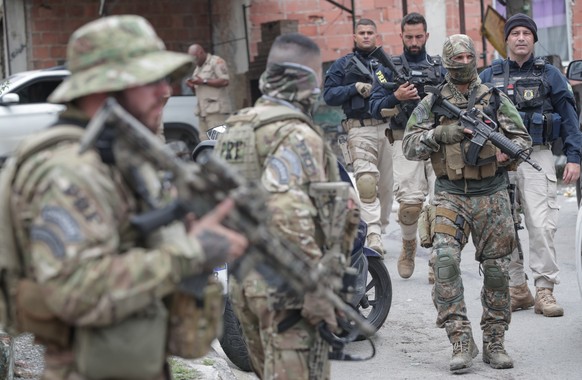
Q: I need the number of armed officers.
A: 6